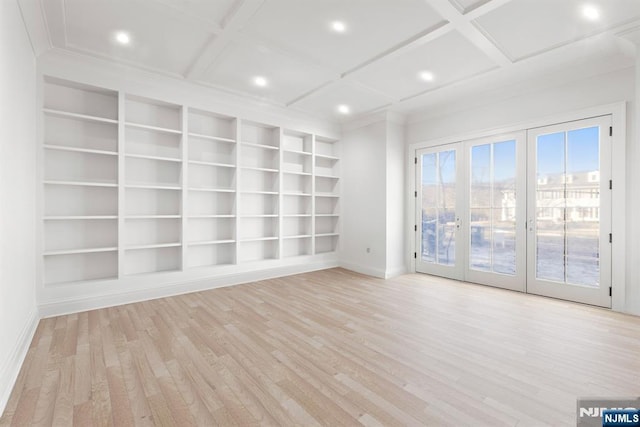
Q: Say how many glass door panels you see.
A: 3